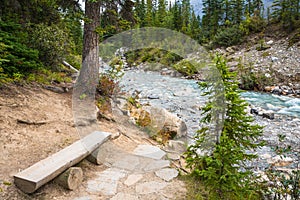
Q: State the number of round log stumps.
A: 2